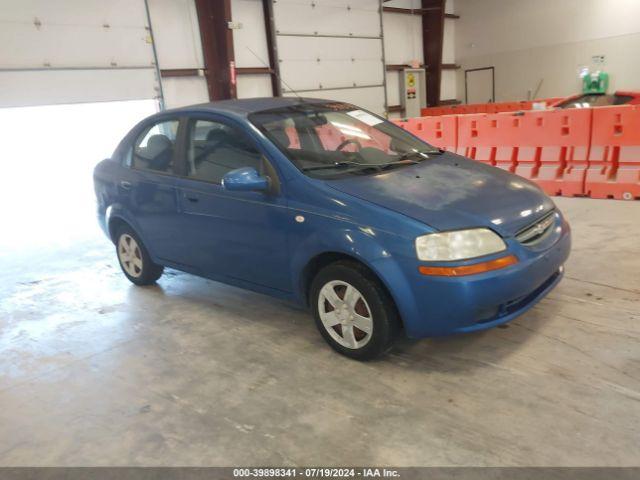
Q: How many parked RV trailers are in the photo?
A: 0